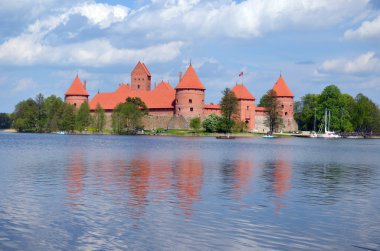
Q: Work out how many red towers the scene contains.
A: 5